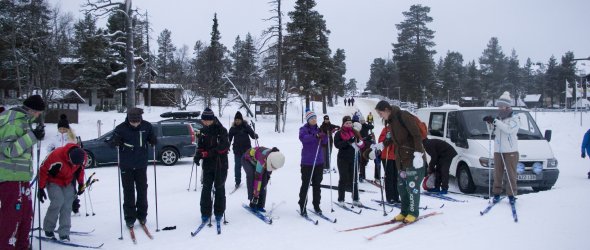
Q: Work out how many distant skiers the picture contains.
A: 3